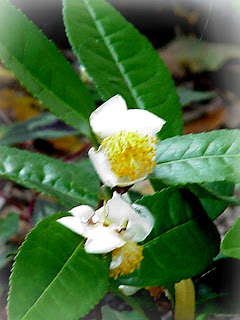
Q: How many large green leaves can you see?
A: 6